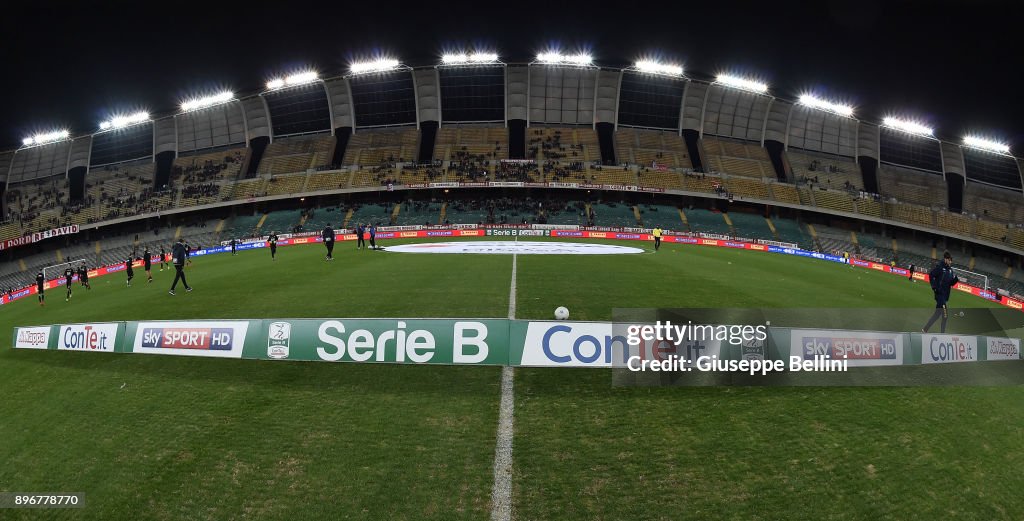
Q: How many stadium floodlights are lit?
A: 12